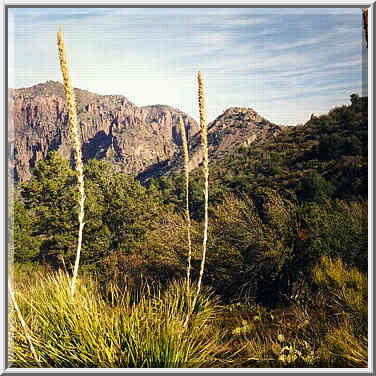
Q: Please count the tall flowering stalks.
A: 3